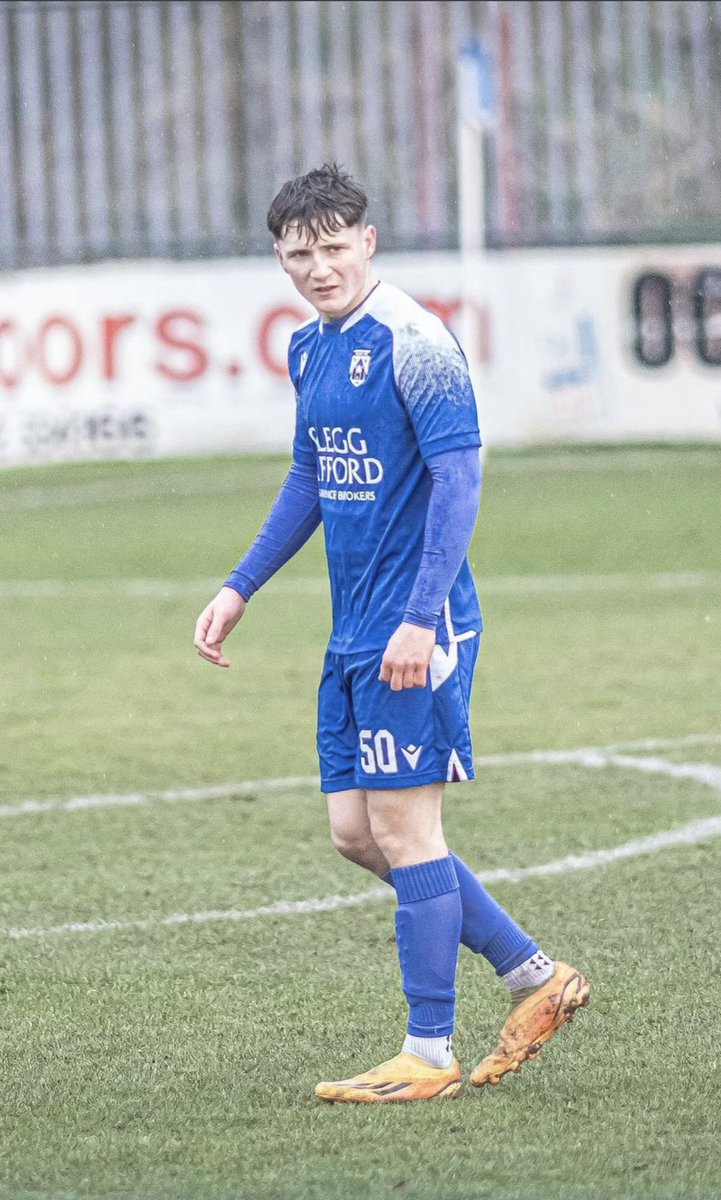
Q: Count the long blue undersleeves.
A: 2